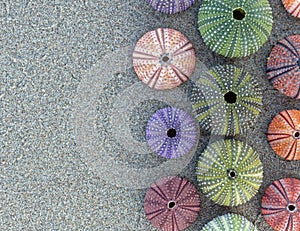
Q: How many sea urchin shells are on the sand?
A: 12